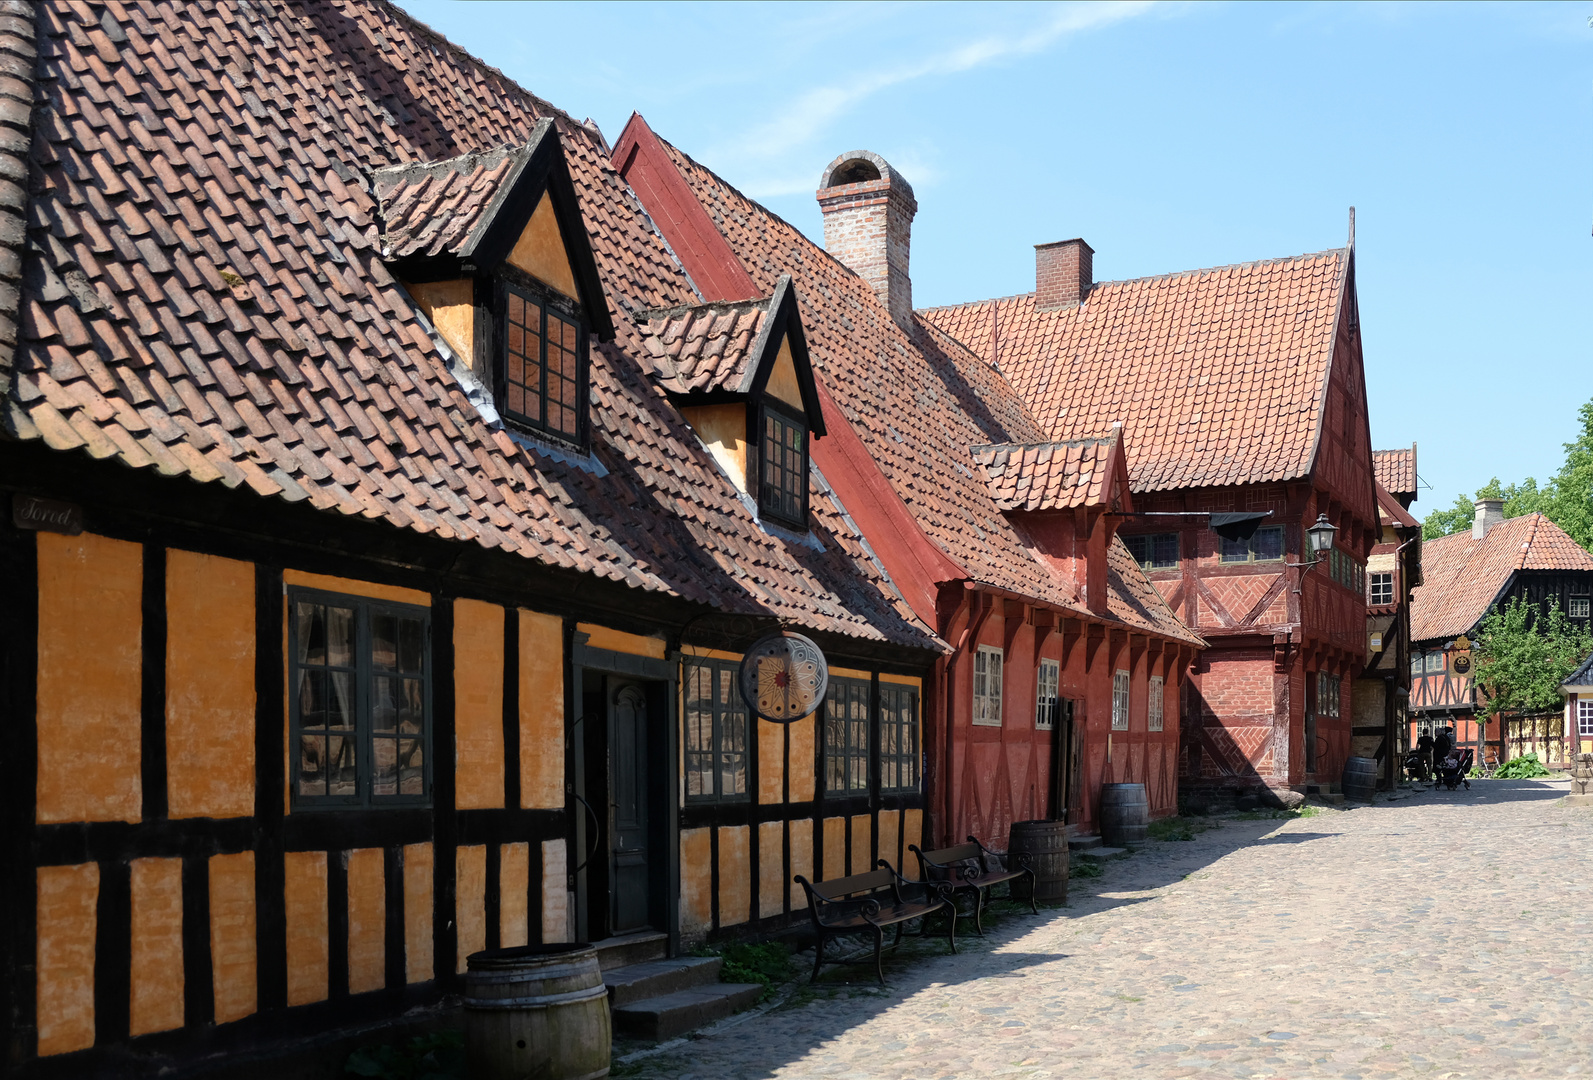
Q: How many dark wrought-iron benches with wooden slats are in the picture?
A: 2